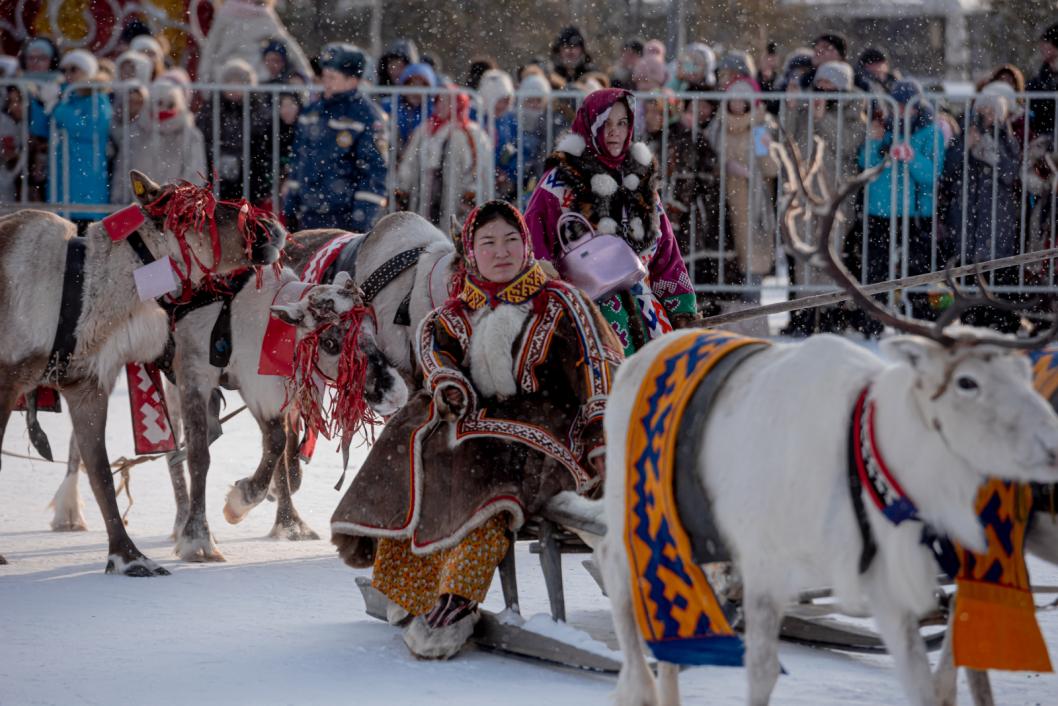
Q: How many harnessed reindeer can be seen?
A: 5